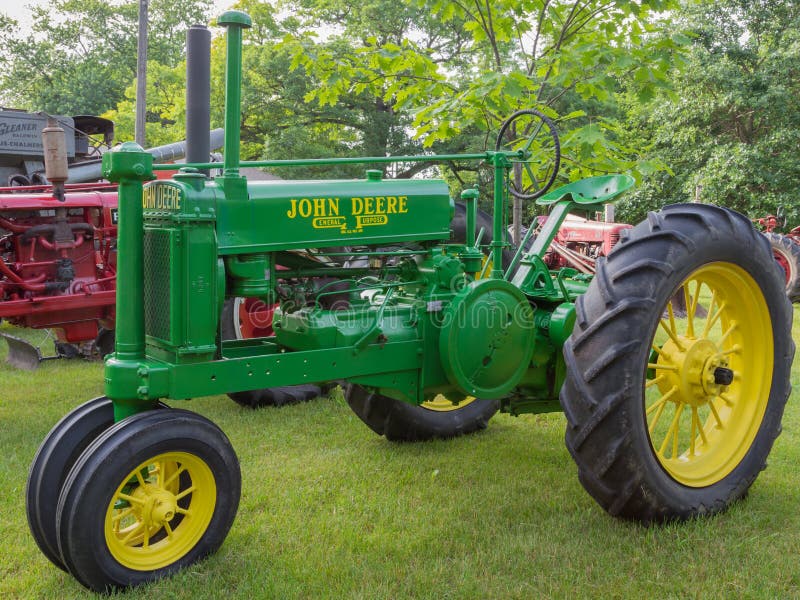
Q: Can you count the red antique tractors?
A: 3